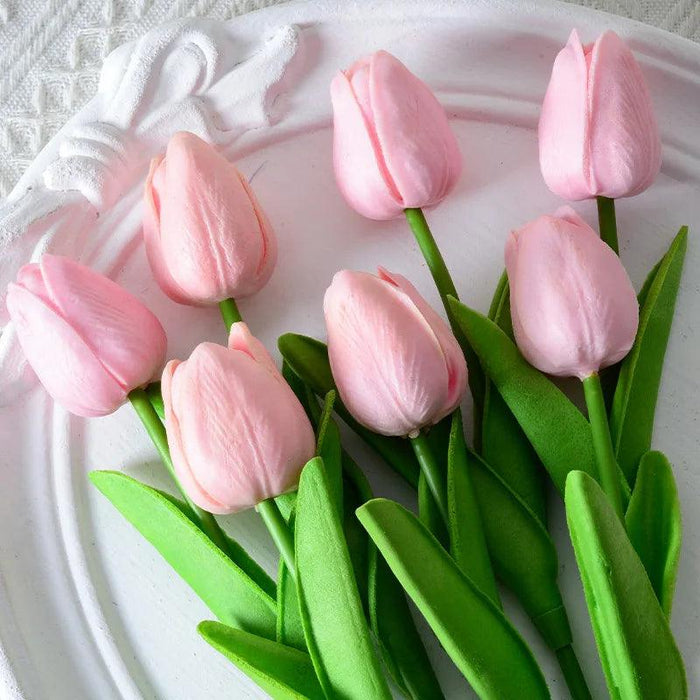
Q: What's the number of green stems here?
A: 7